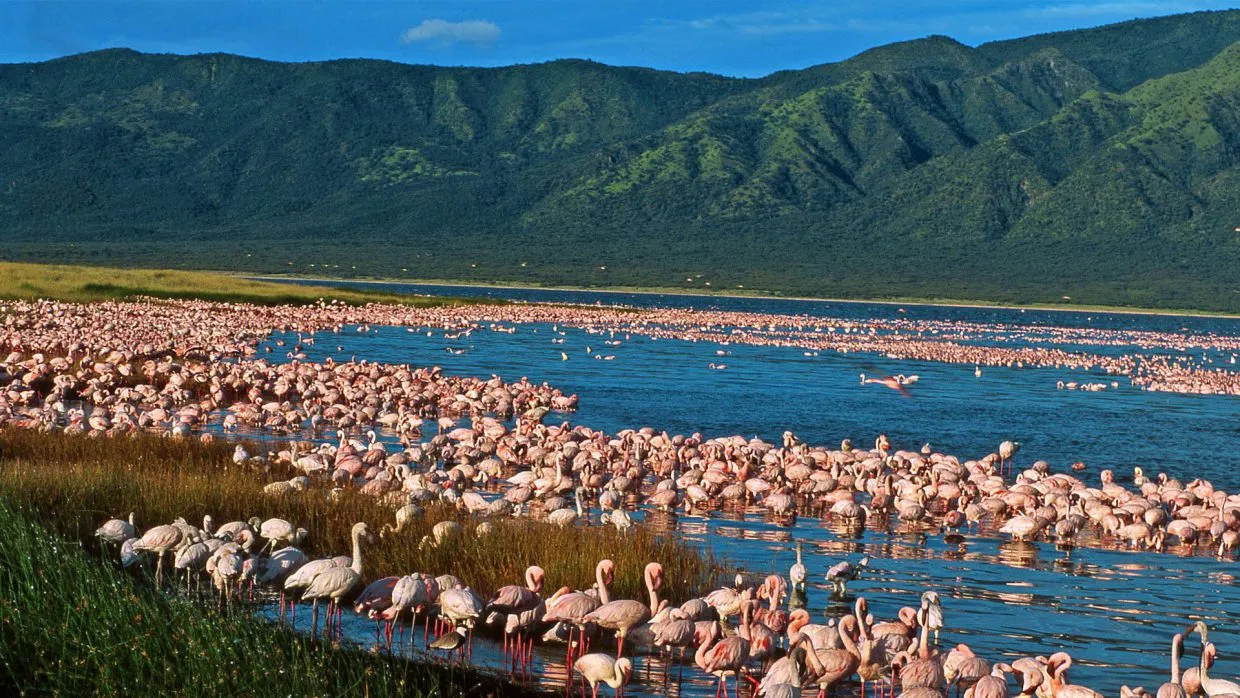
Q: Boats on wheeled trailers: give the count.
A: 0